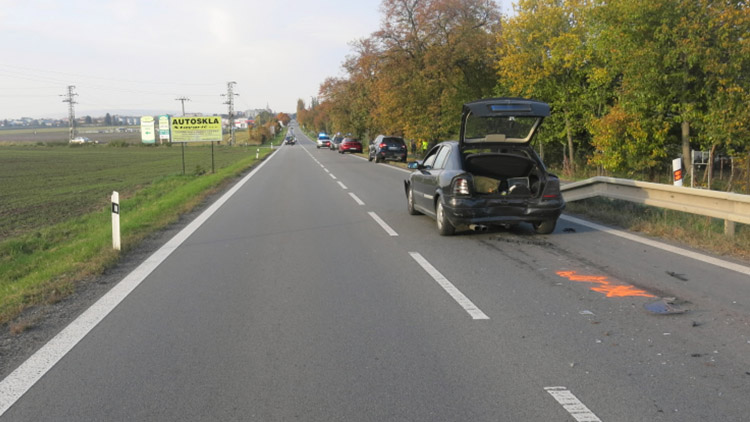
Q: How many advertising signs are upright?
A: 3